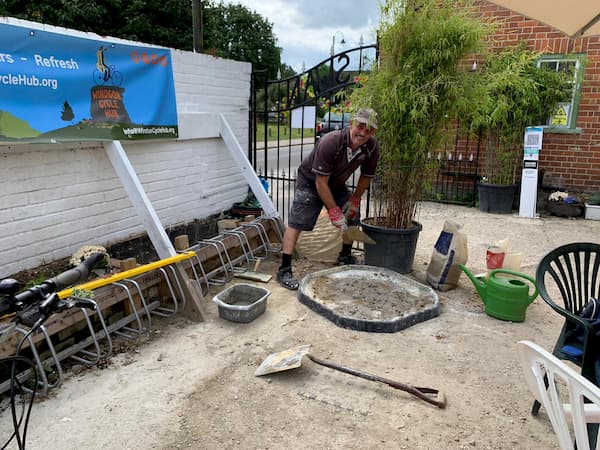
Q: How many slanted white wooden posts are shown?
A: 2